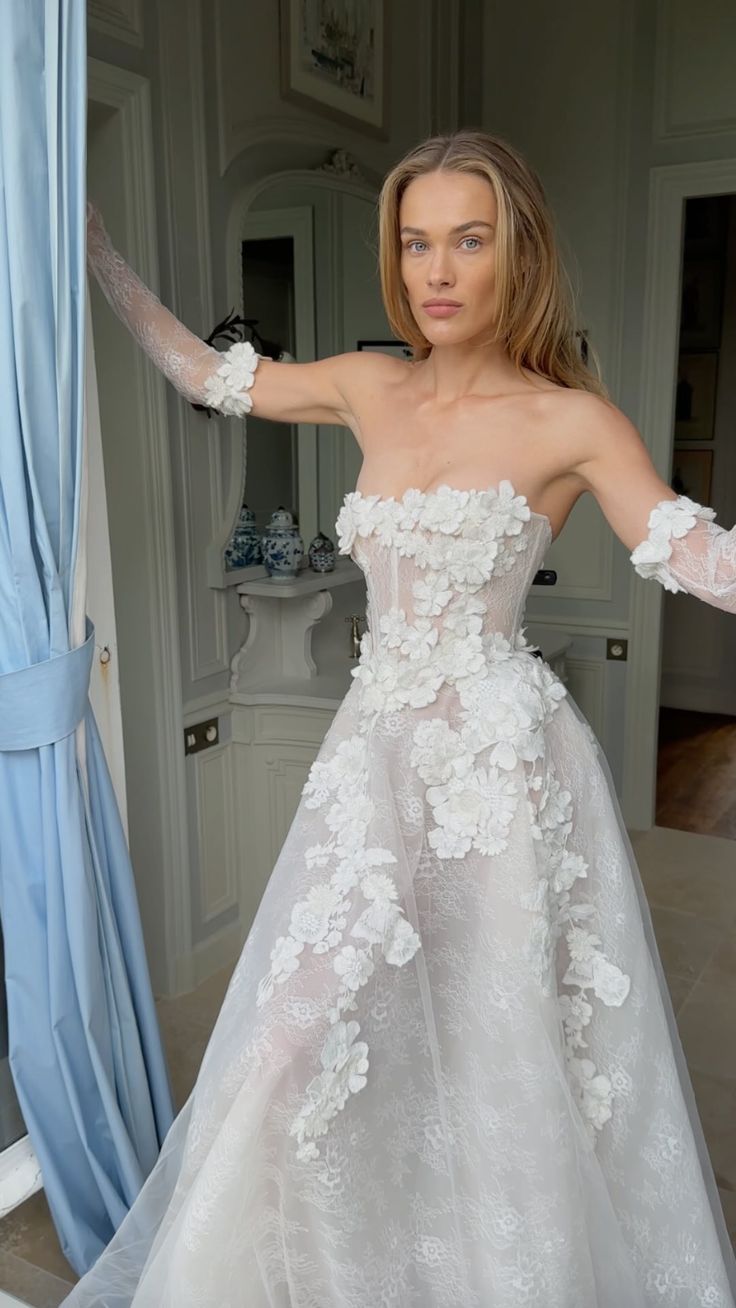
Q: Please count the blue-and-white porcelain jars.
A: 3